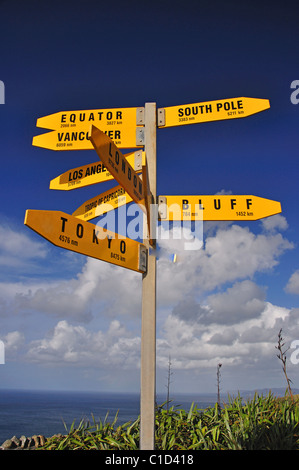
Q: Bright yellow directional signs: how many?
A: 8